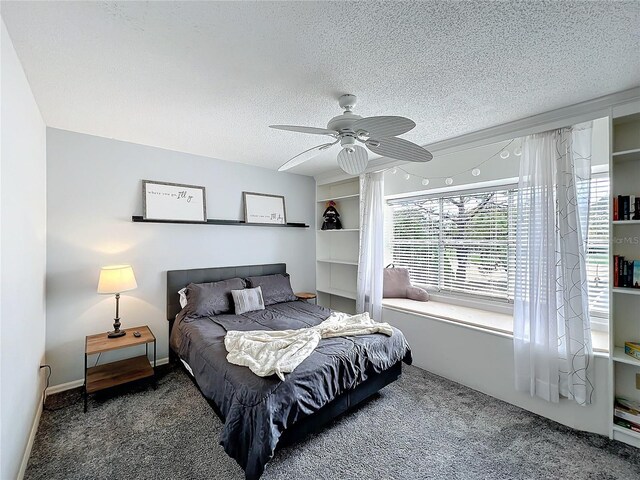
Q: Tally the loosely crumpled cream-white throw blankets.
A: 1